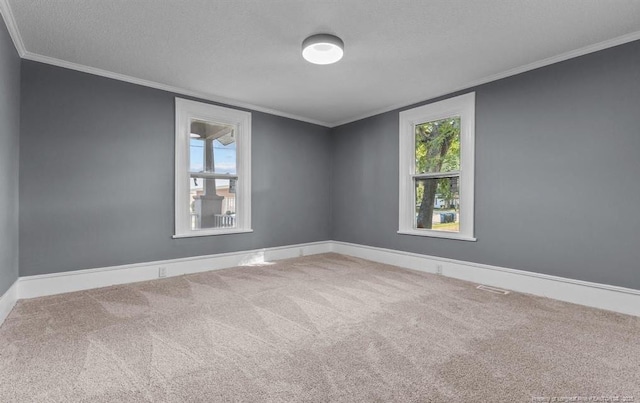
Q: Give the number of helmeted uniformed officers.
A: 0